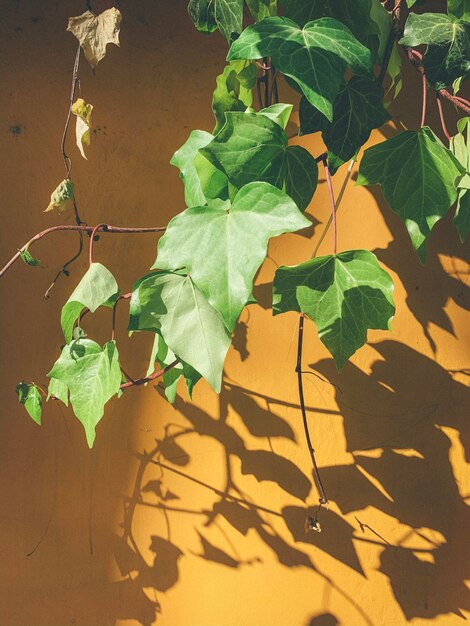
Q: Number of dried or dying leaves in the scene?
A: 3